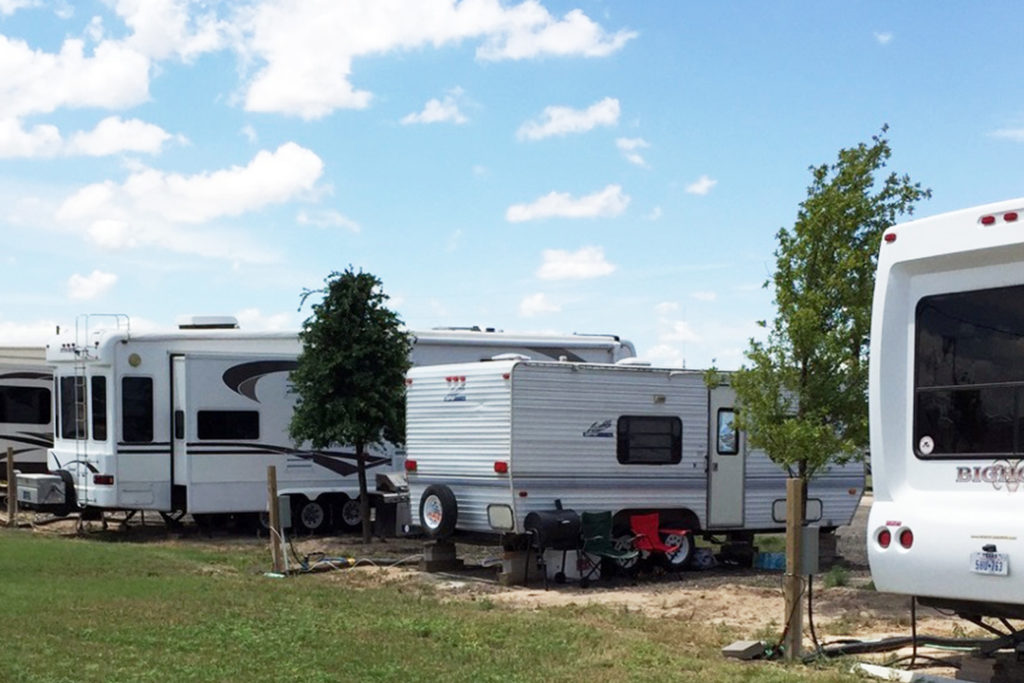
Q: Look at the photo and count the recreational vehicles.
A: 4